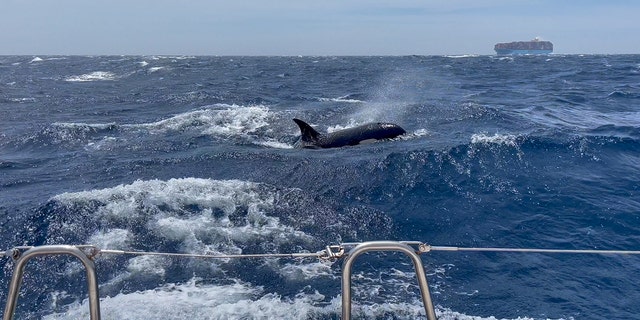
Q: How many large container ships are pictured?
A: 1